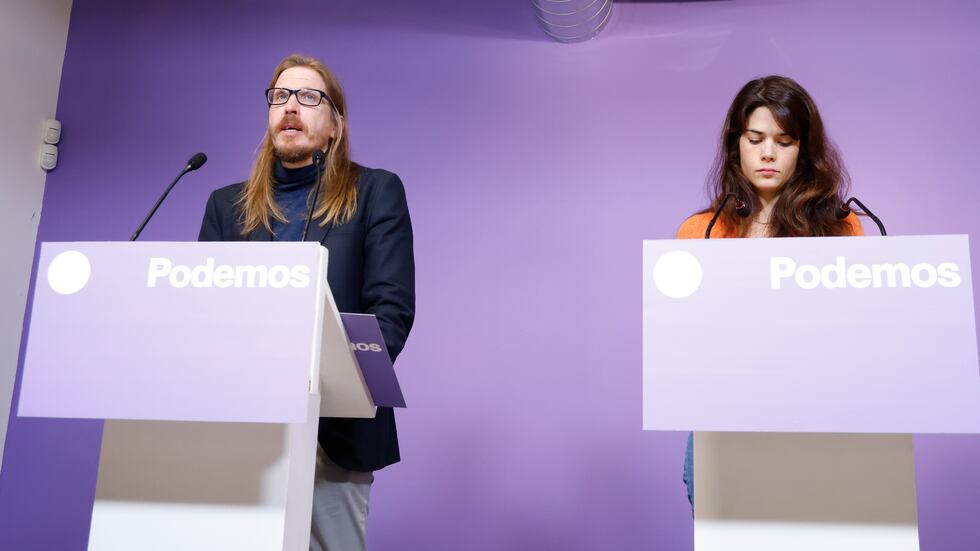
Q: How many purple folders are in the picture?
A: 1